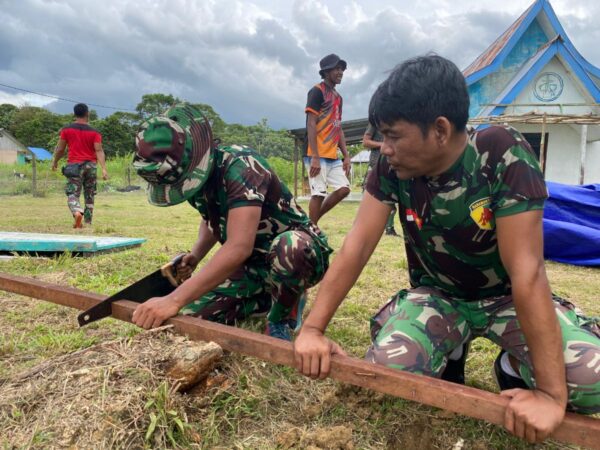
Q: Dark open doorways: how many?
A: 1